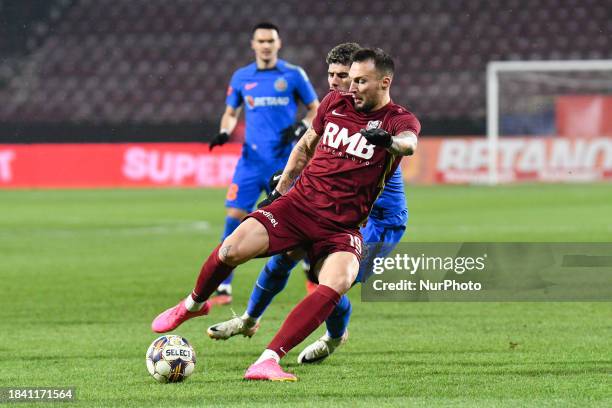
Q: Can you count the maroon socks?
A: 2